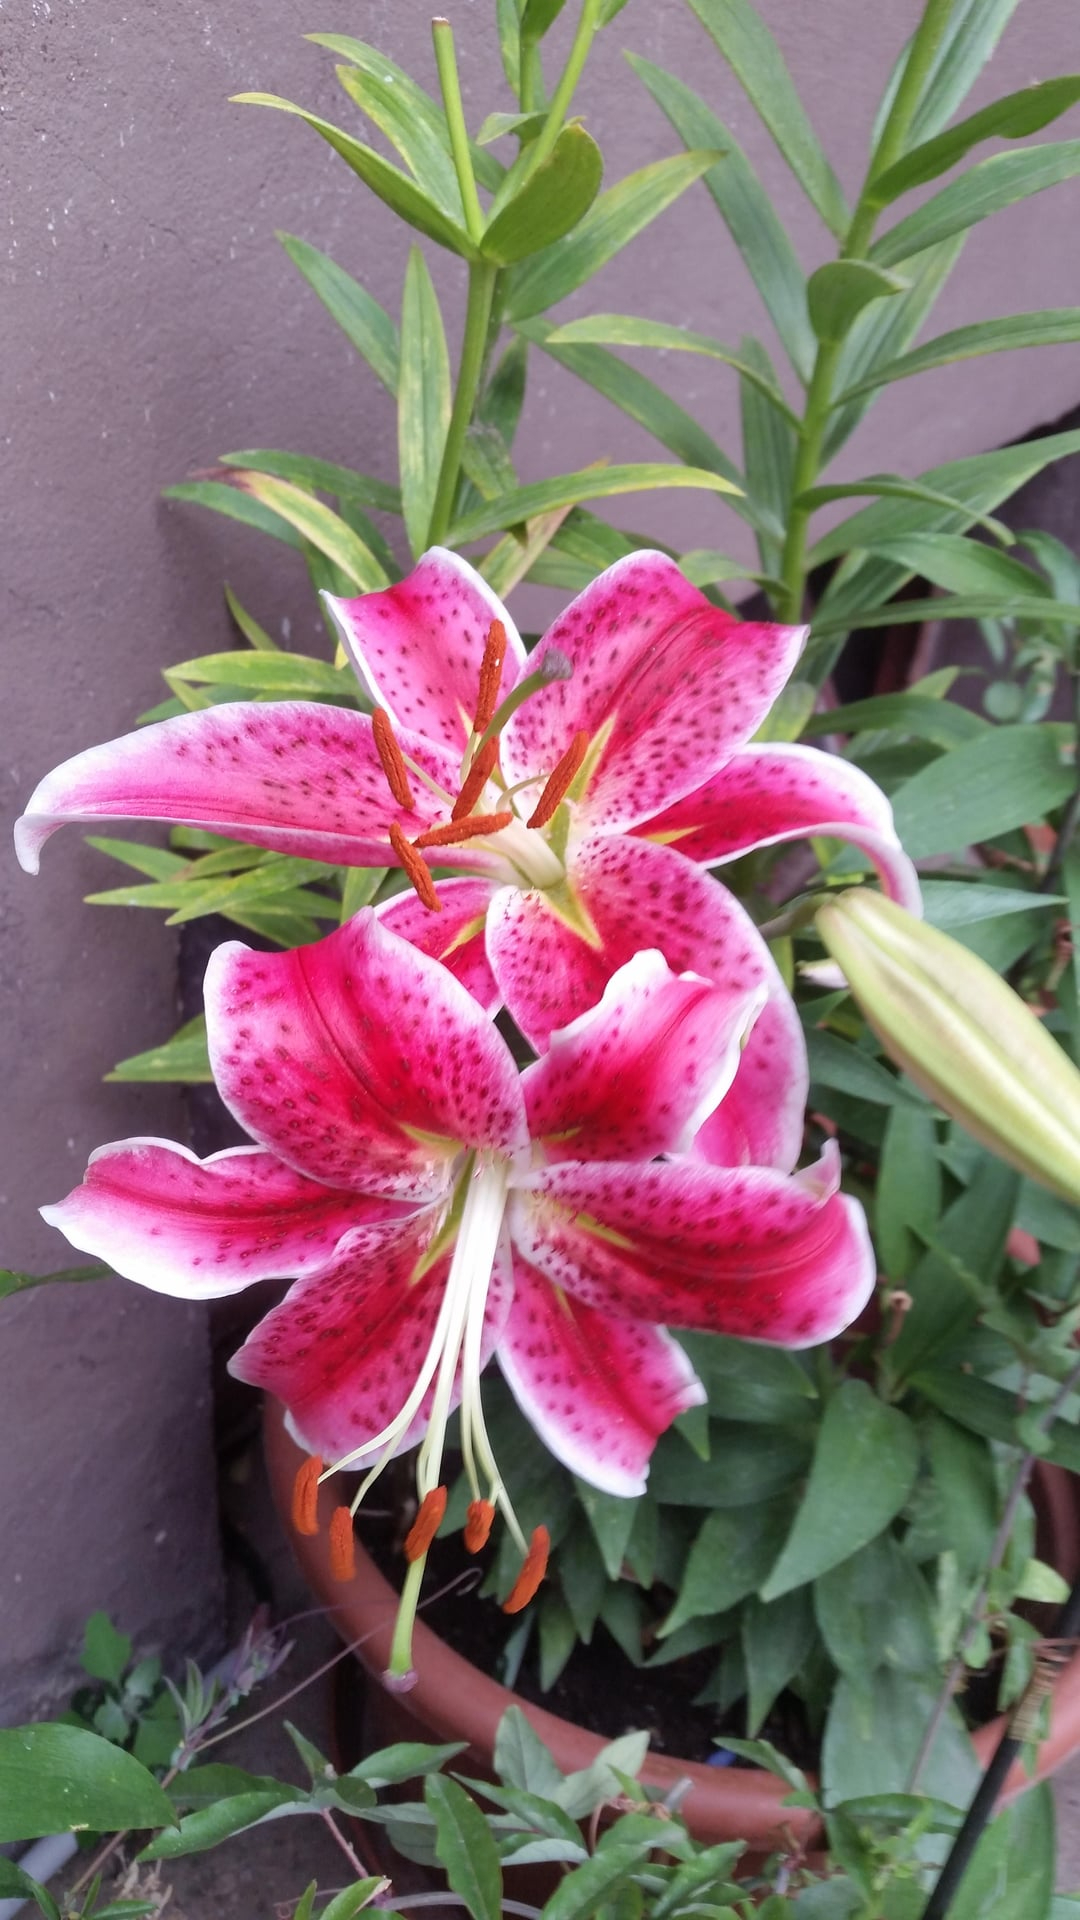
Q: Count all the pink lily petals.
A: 12